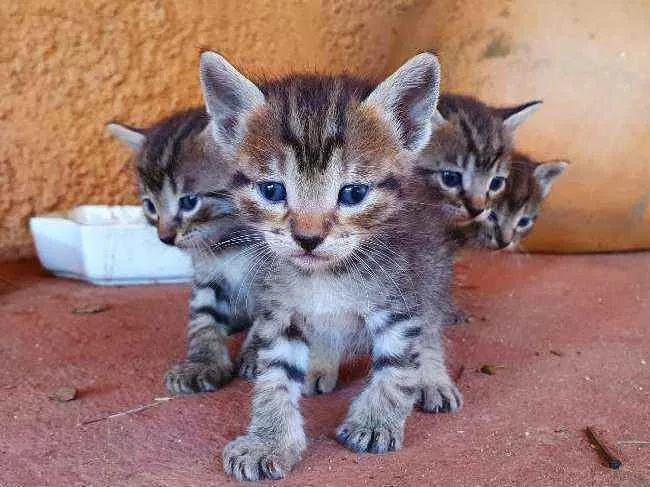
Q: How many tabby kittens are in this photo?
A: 4